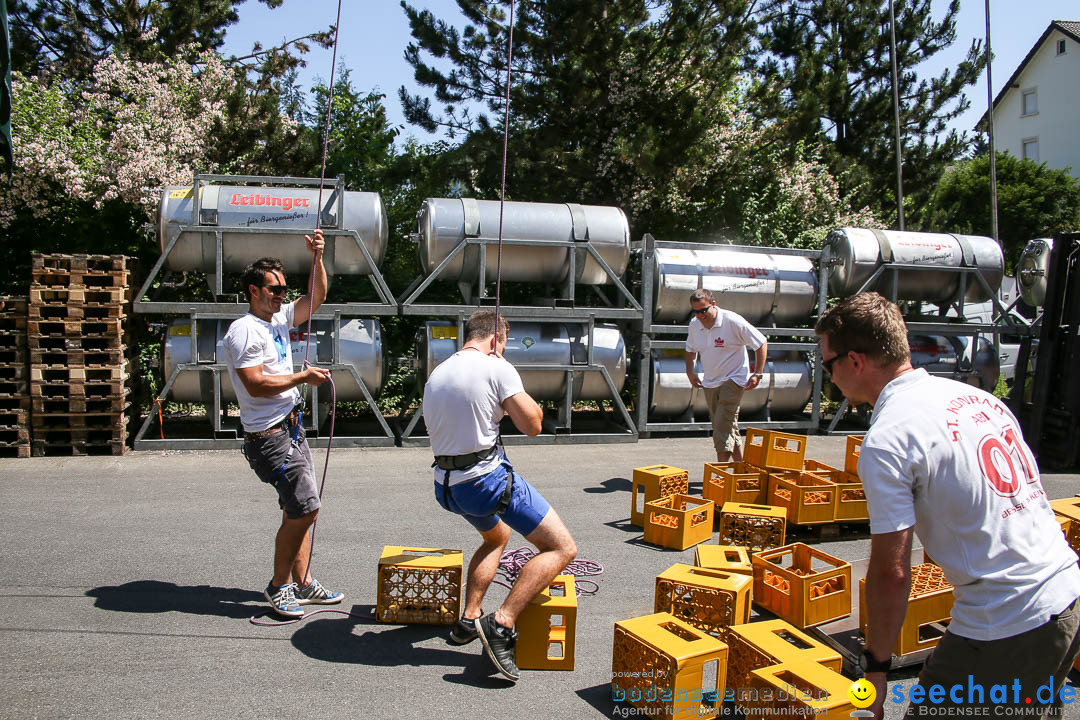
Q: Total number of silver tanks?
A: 9